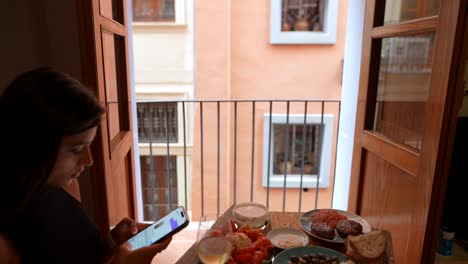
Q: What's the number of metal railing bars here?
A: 12